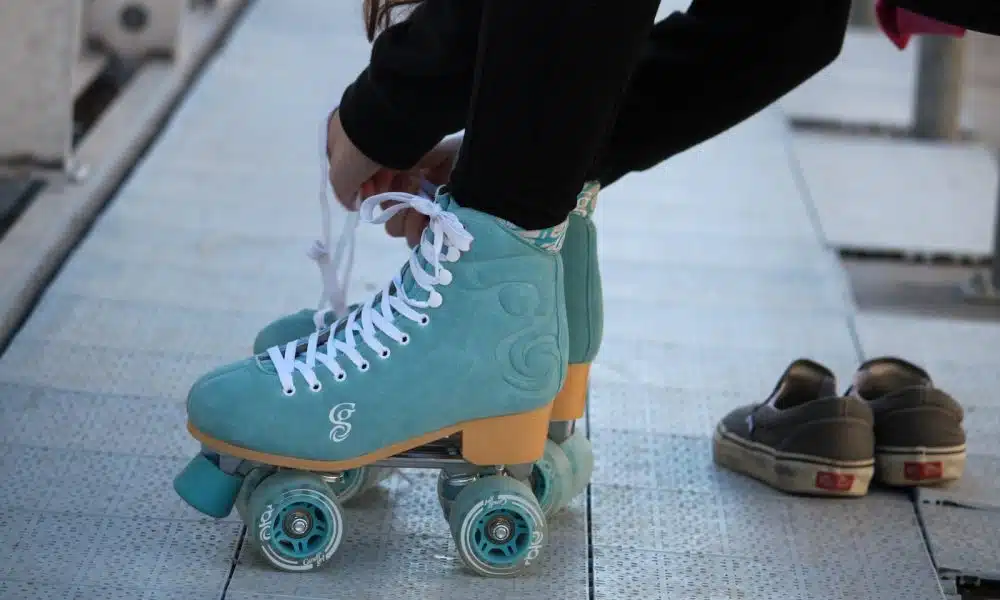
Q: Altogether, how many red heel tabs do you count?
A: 2